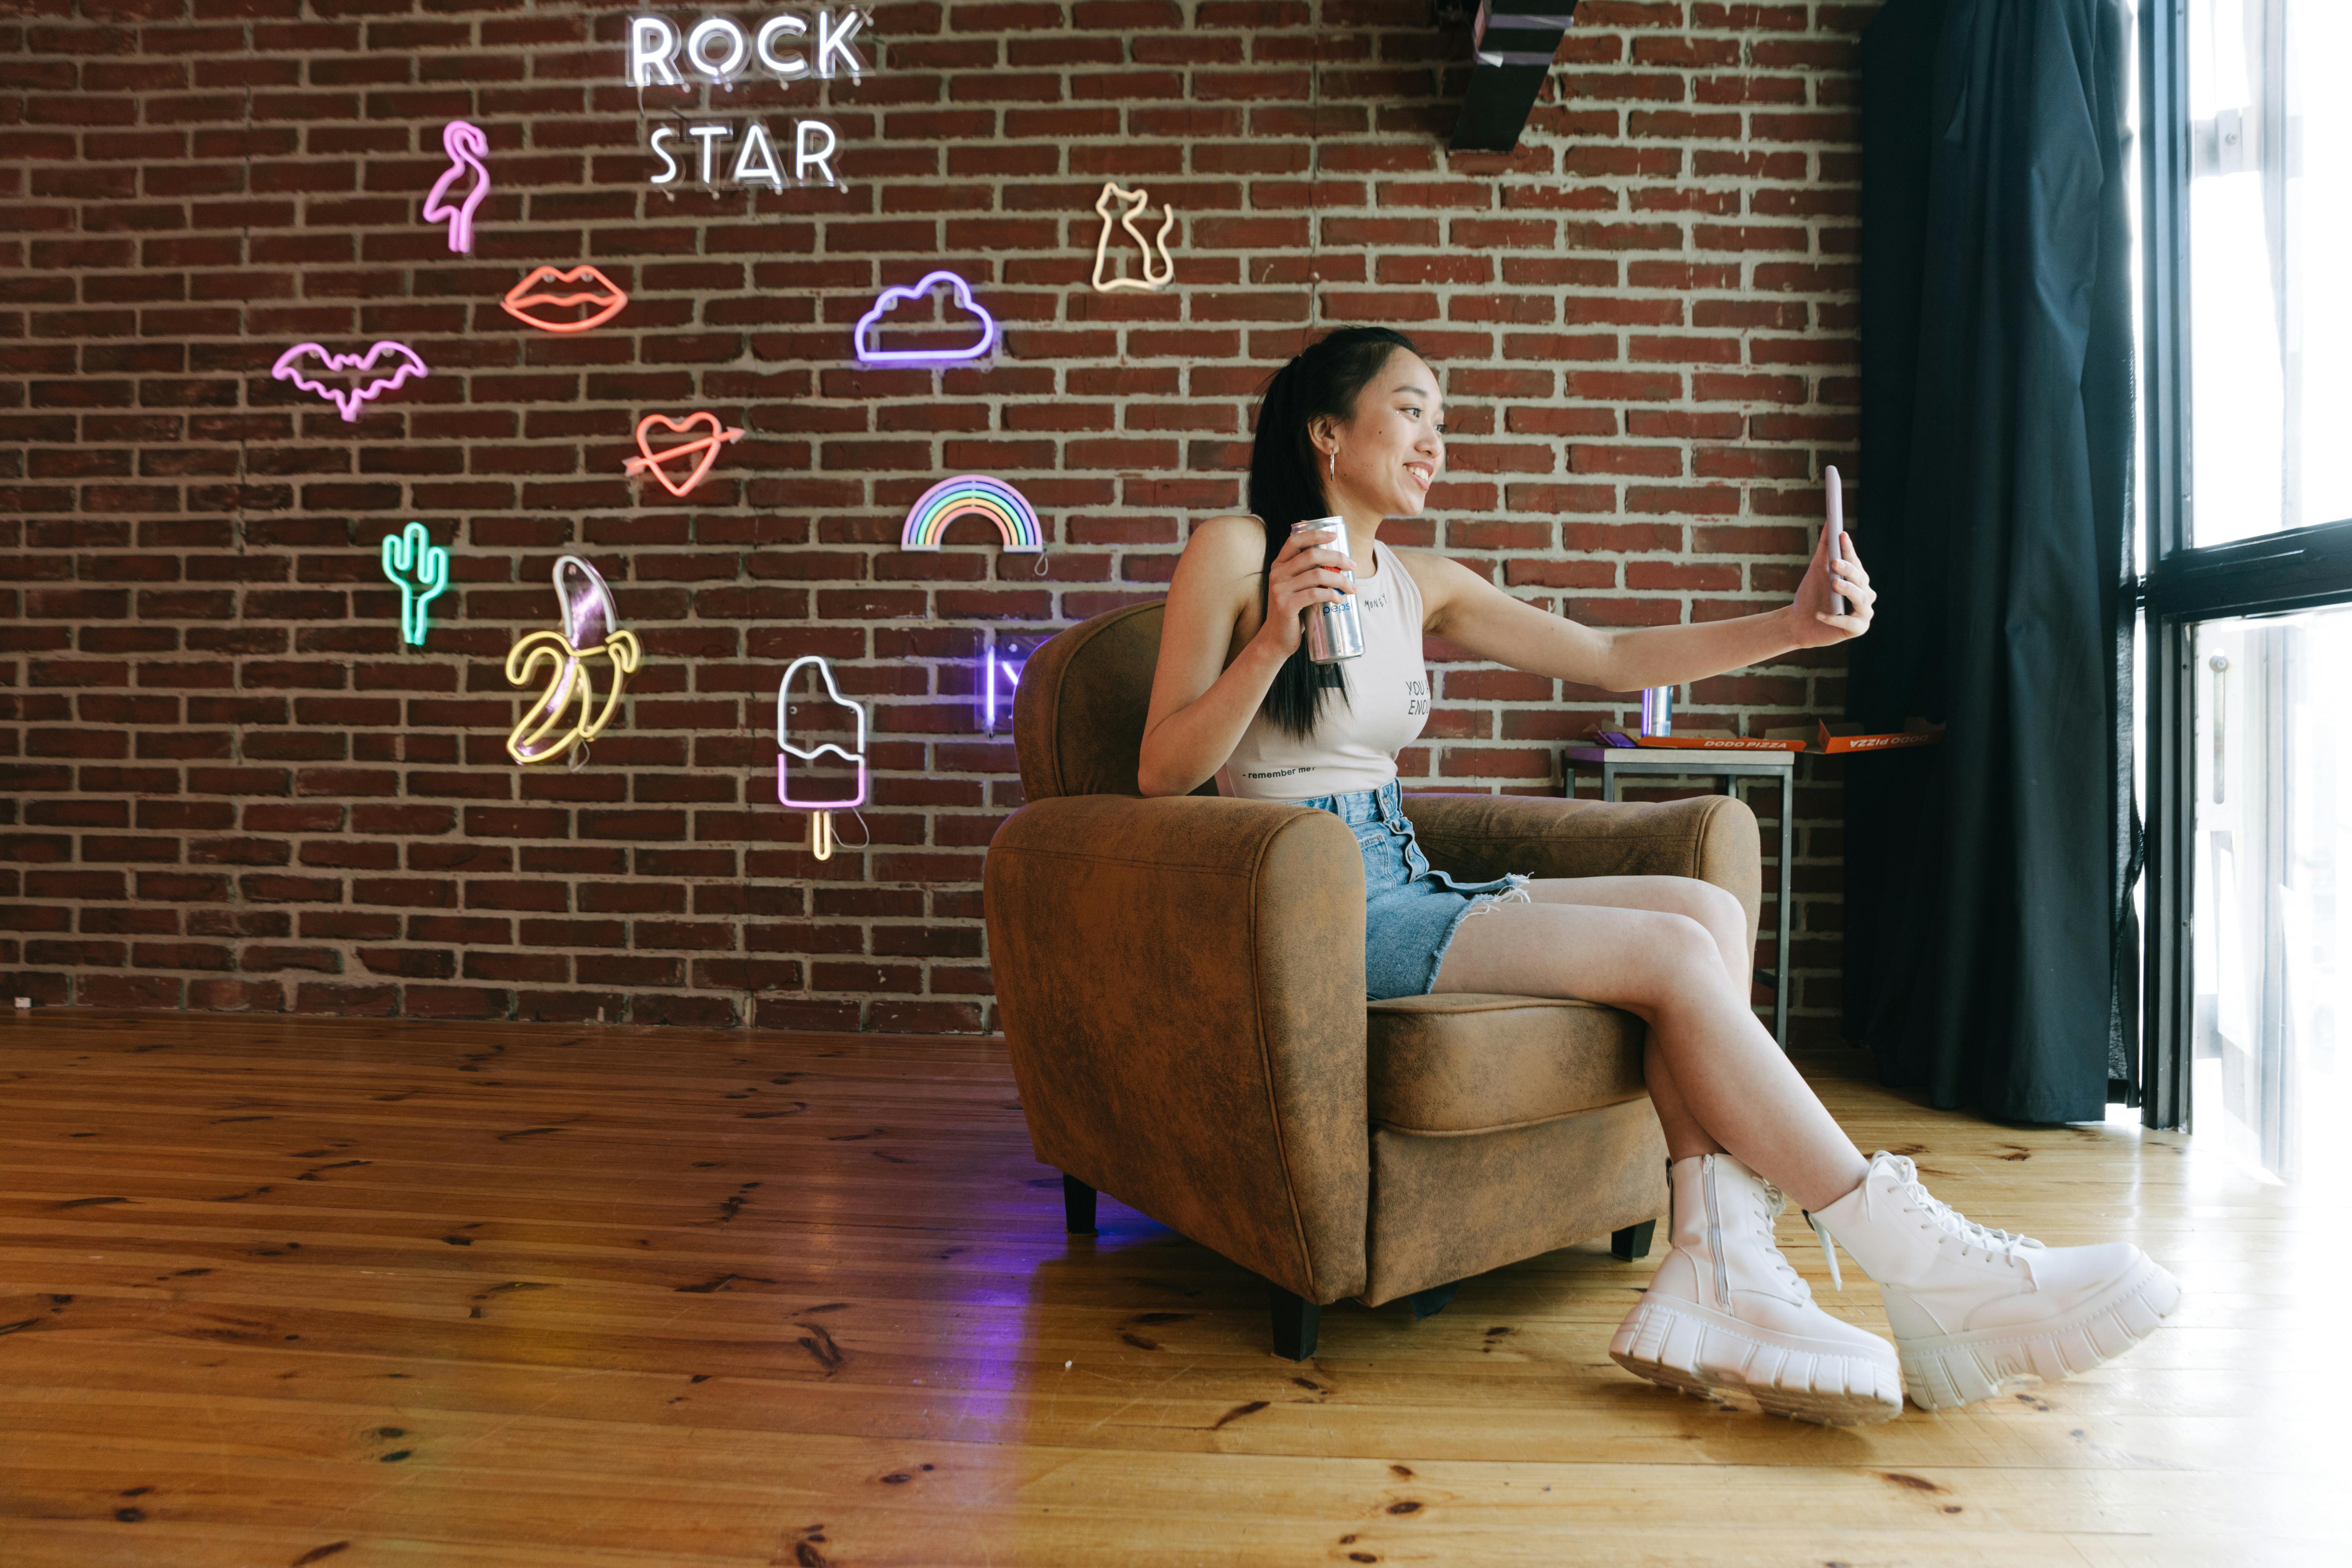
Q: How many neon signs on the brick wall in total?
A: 12